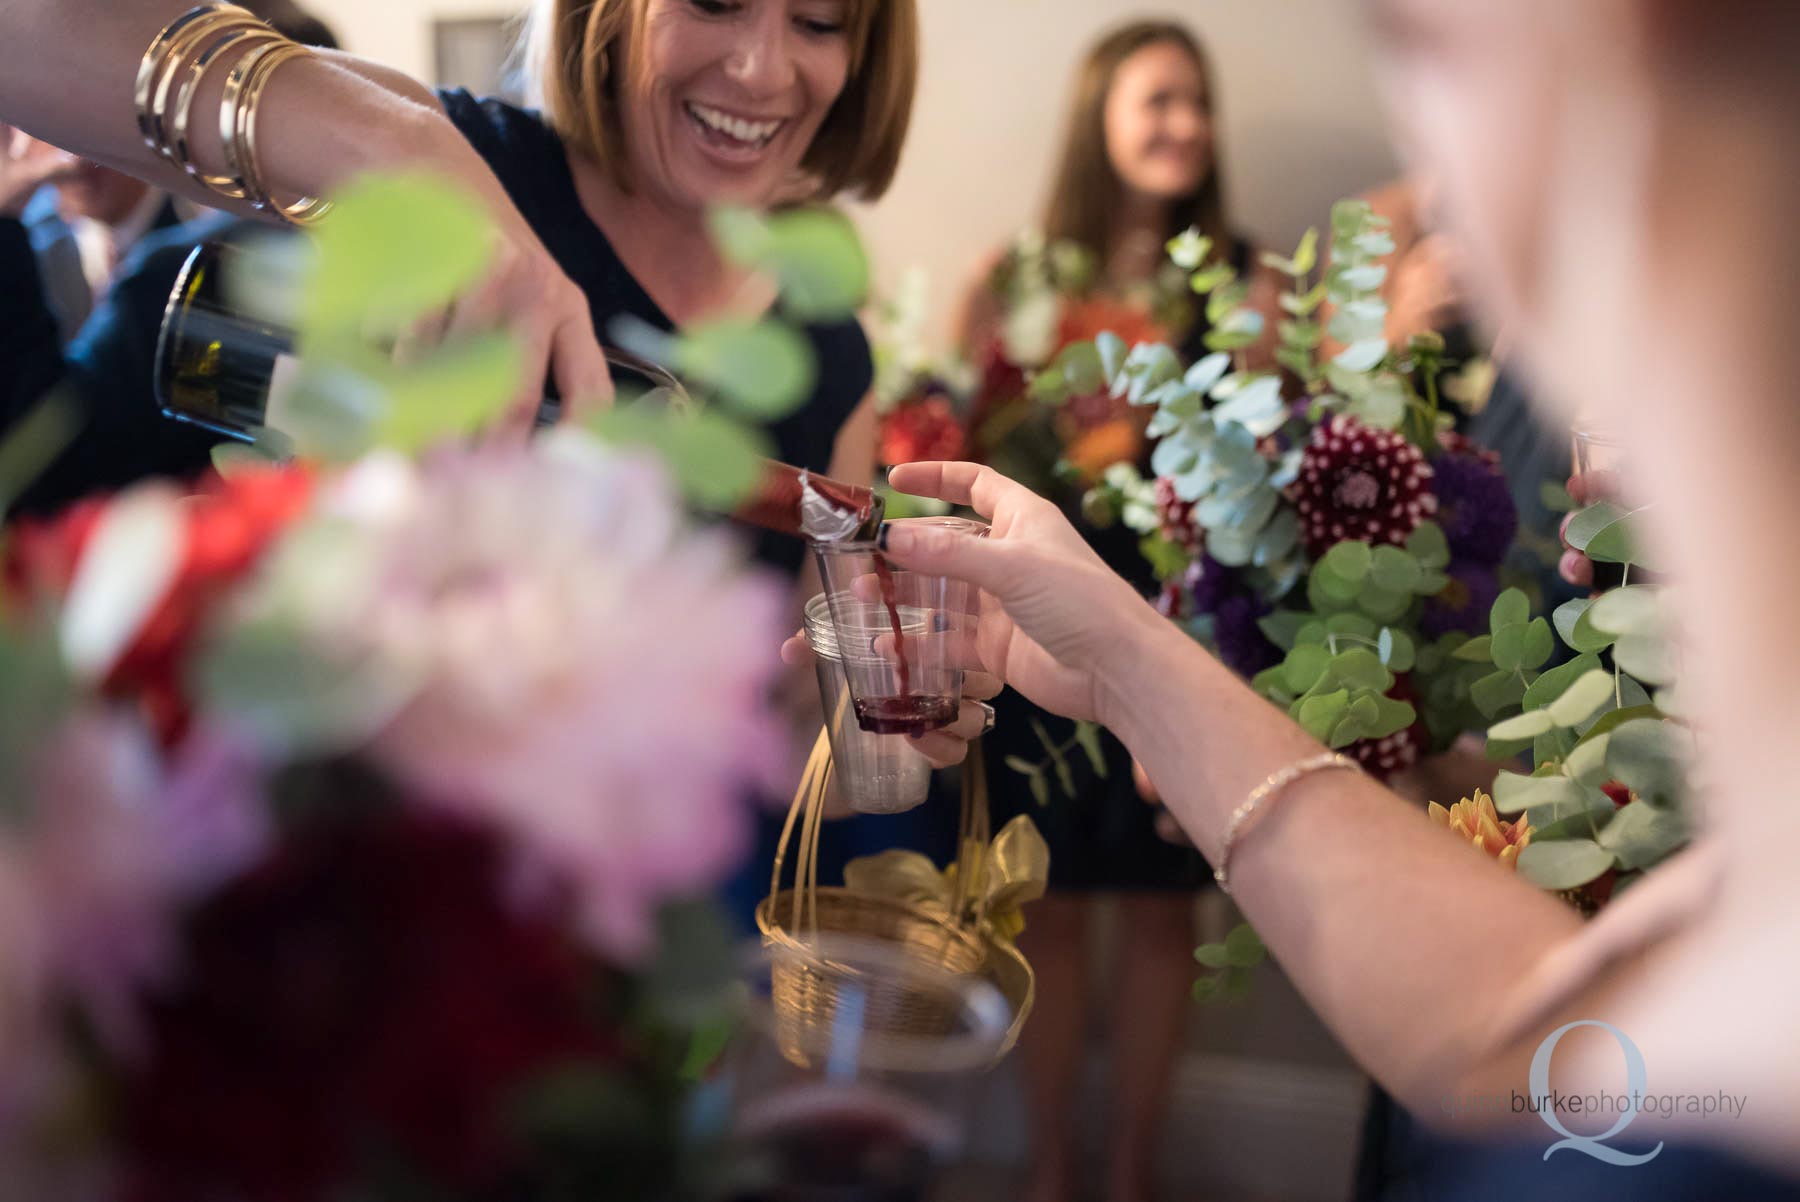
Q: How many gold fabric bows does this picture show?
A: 1